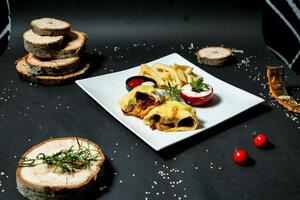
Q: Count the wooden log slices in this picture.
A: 7